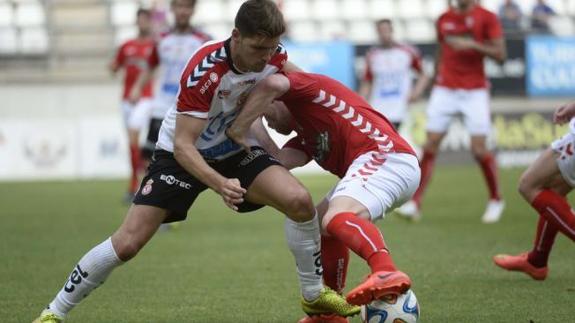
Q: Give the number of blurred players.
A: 4